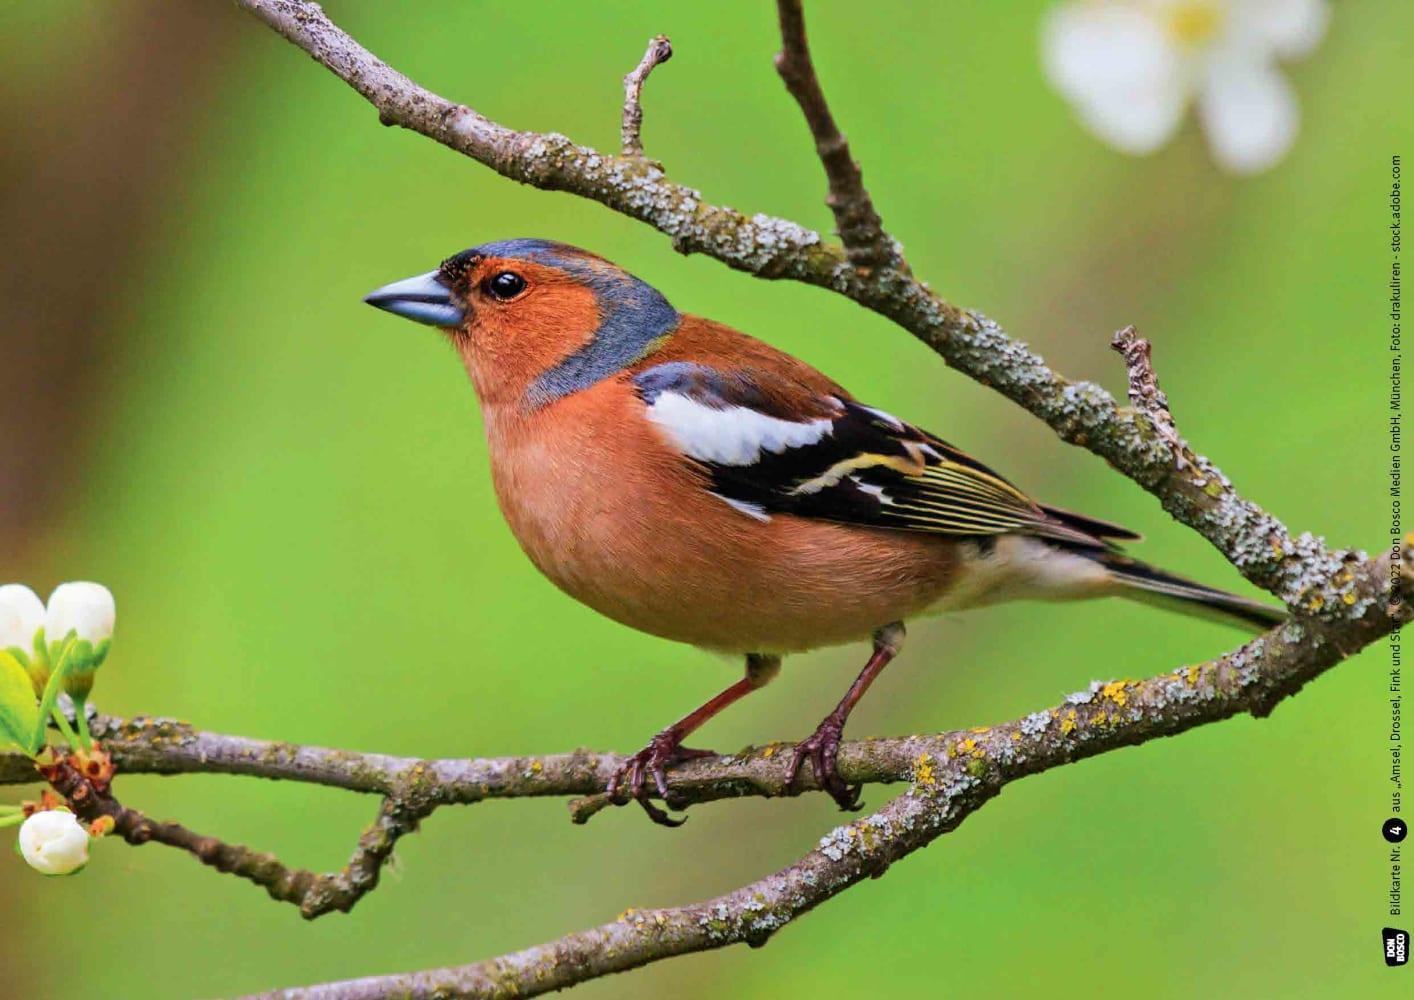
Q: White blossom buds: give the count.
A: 3